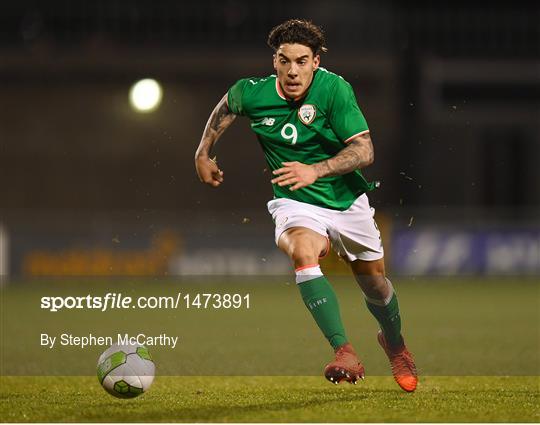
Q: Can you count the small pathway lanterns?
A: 0